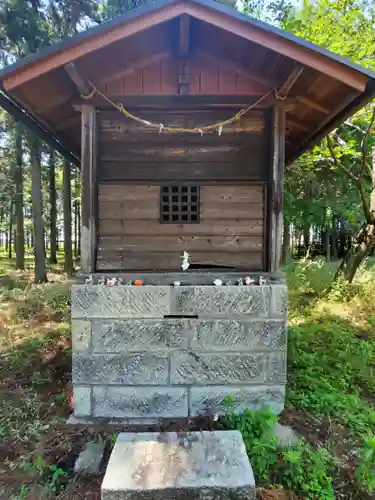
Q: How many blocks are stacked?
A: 12